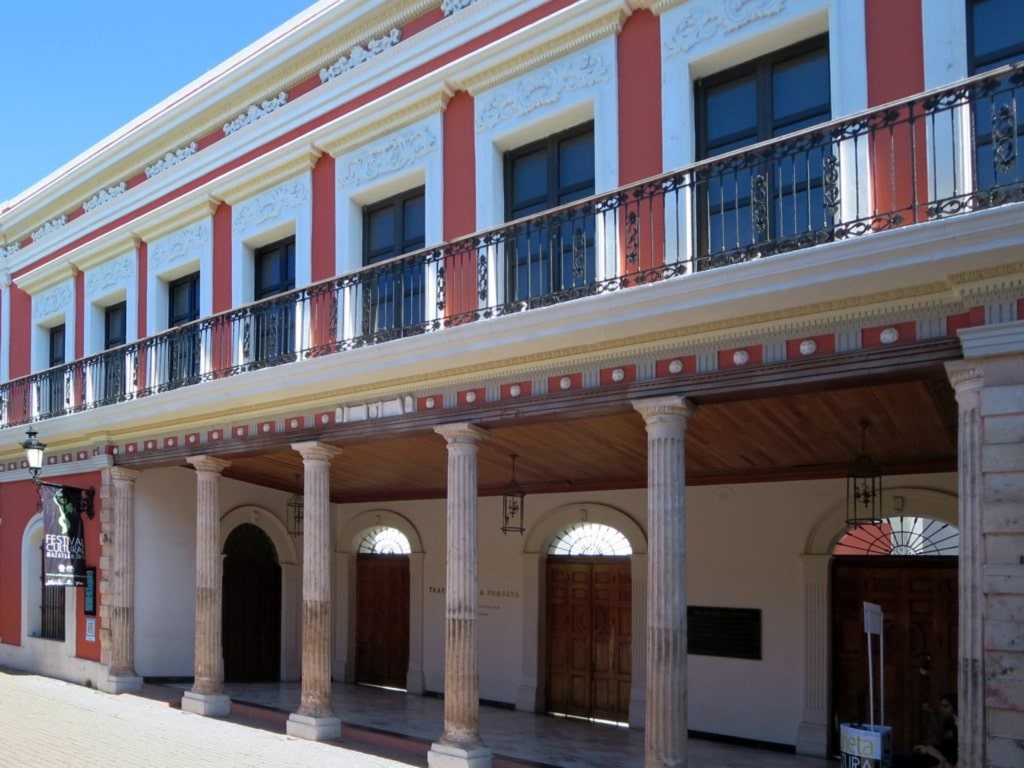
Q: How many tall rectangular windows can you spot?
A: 8